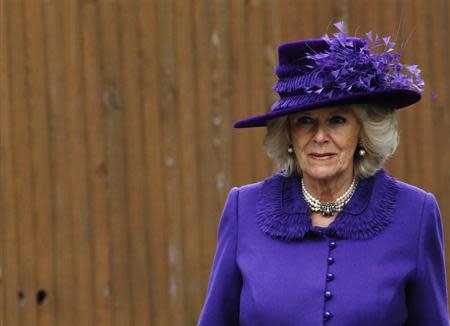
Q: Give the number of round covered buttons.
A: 5